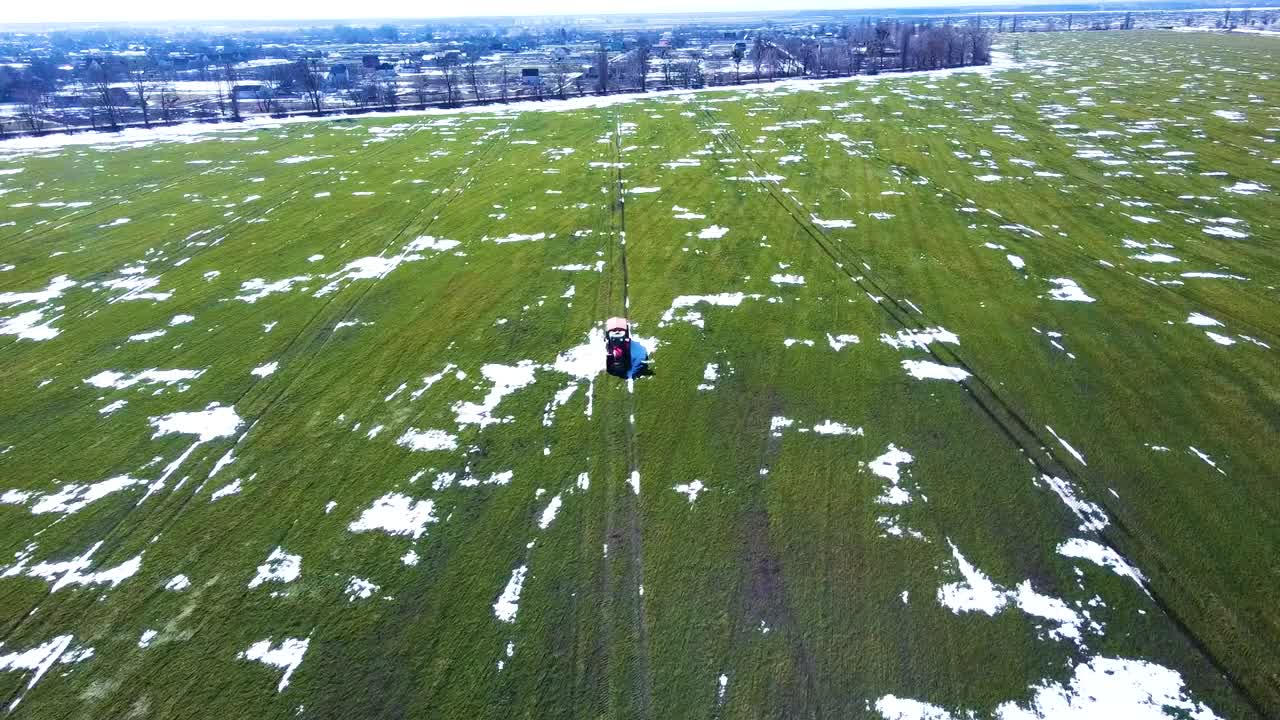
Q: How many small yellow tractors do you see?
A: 0